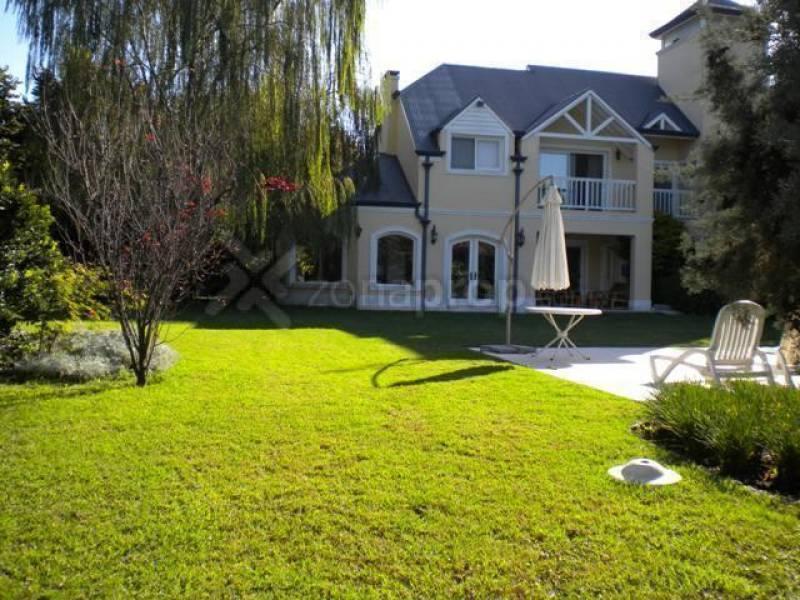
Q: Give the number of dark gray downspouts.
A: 2